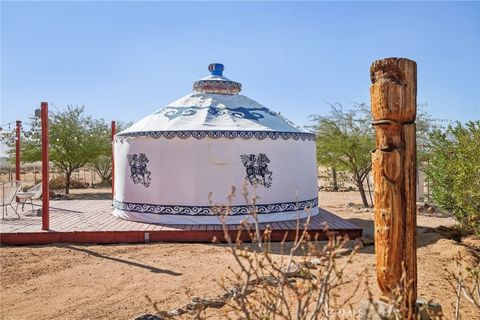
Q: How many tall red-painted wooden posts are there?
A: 3